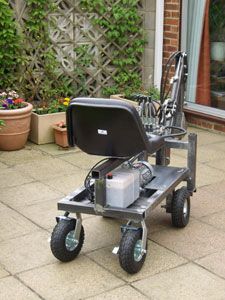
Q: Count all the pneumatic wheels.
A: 3